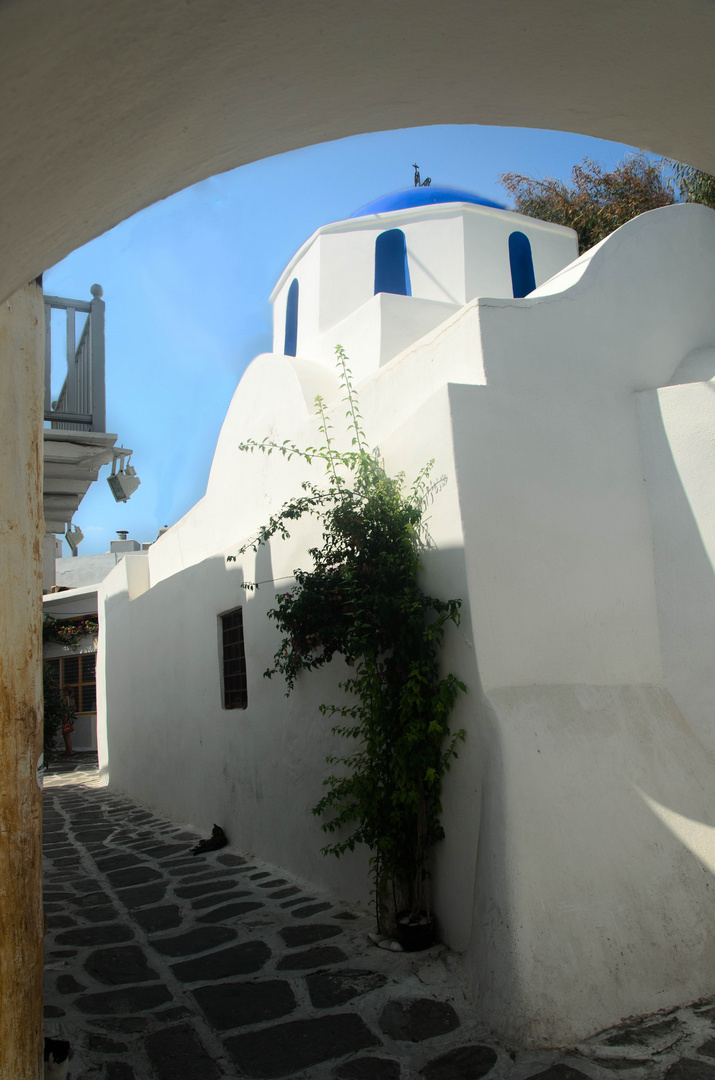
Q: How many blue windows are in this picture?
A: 3